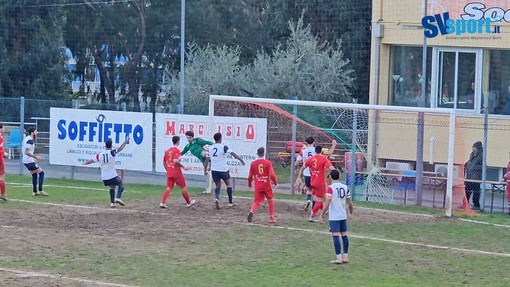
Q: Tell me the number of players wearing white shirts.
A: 5